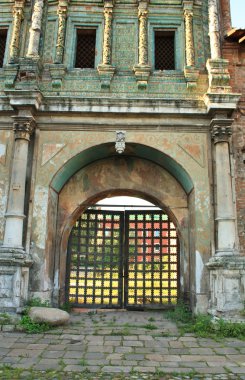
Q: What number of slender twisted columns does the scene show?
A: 5